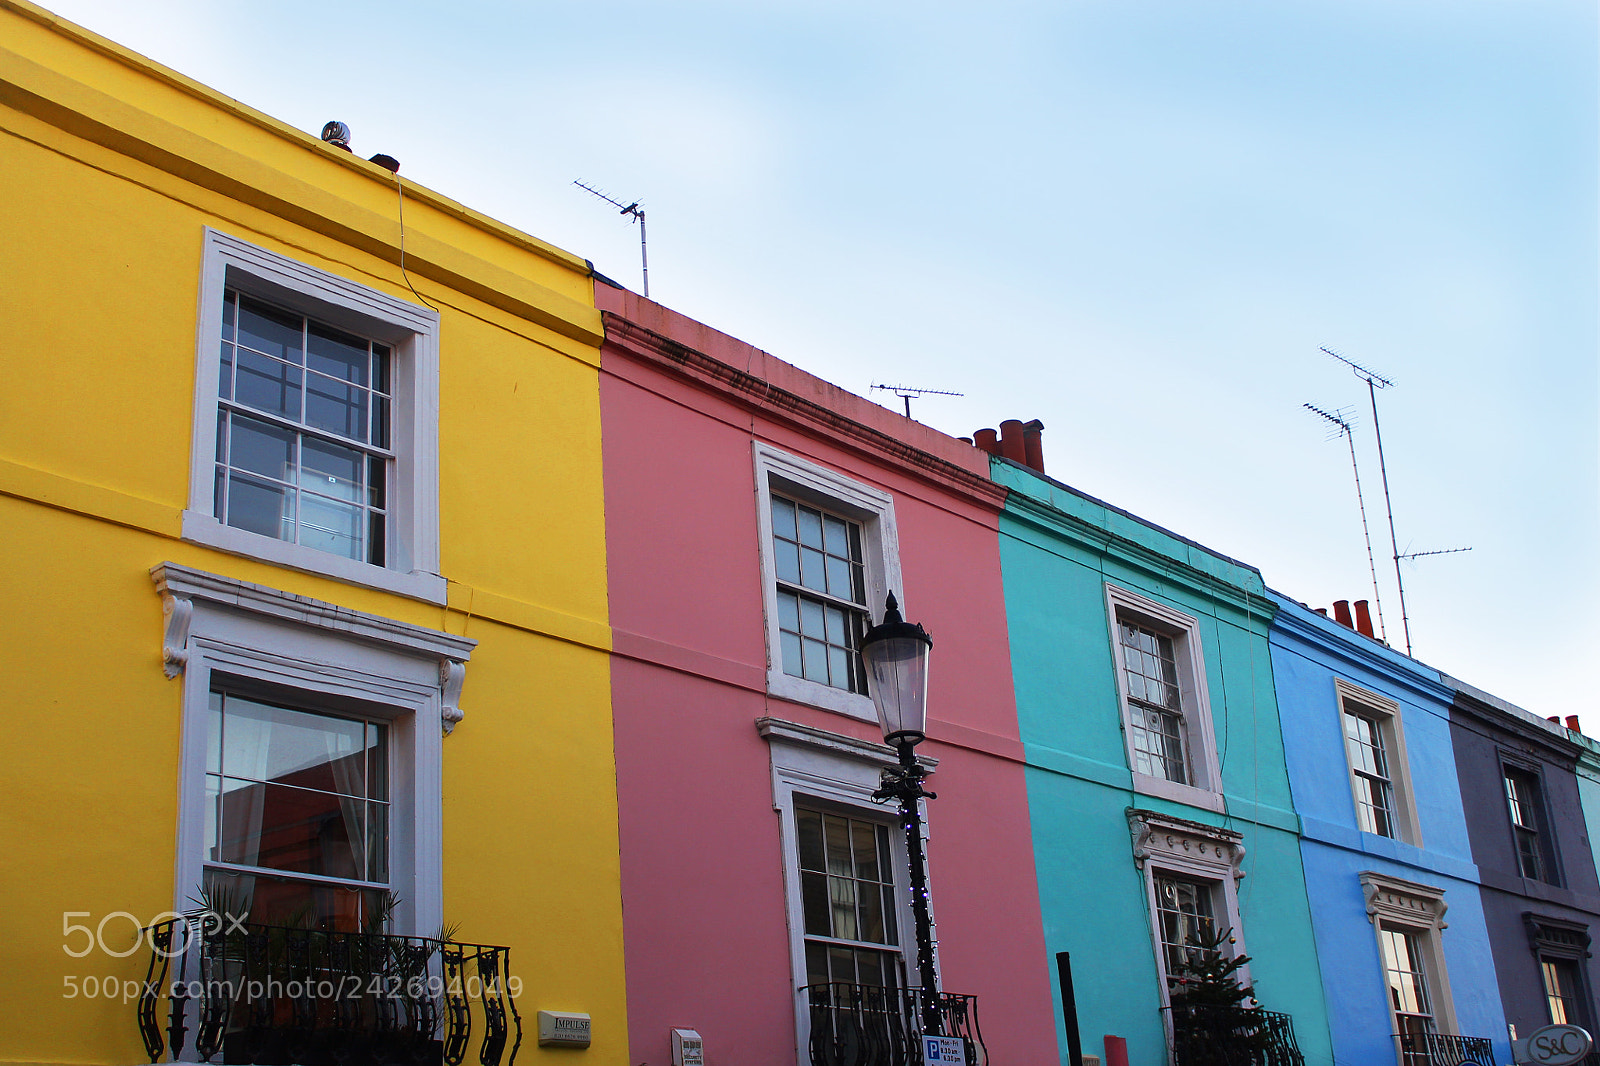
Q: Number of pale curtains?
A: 2